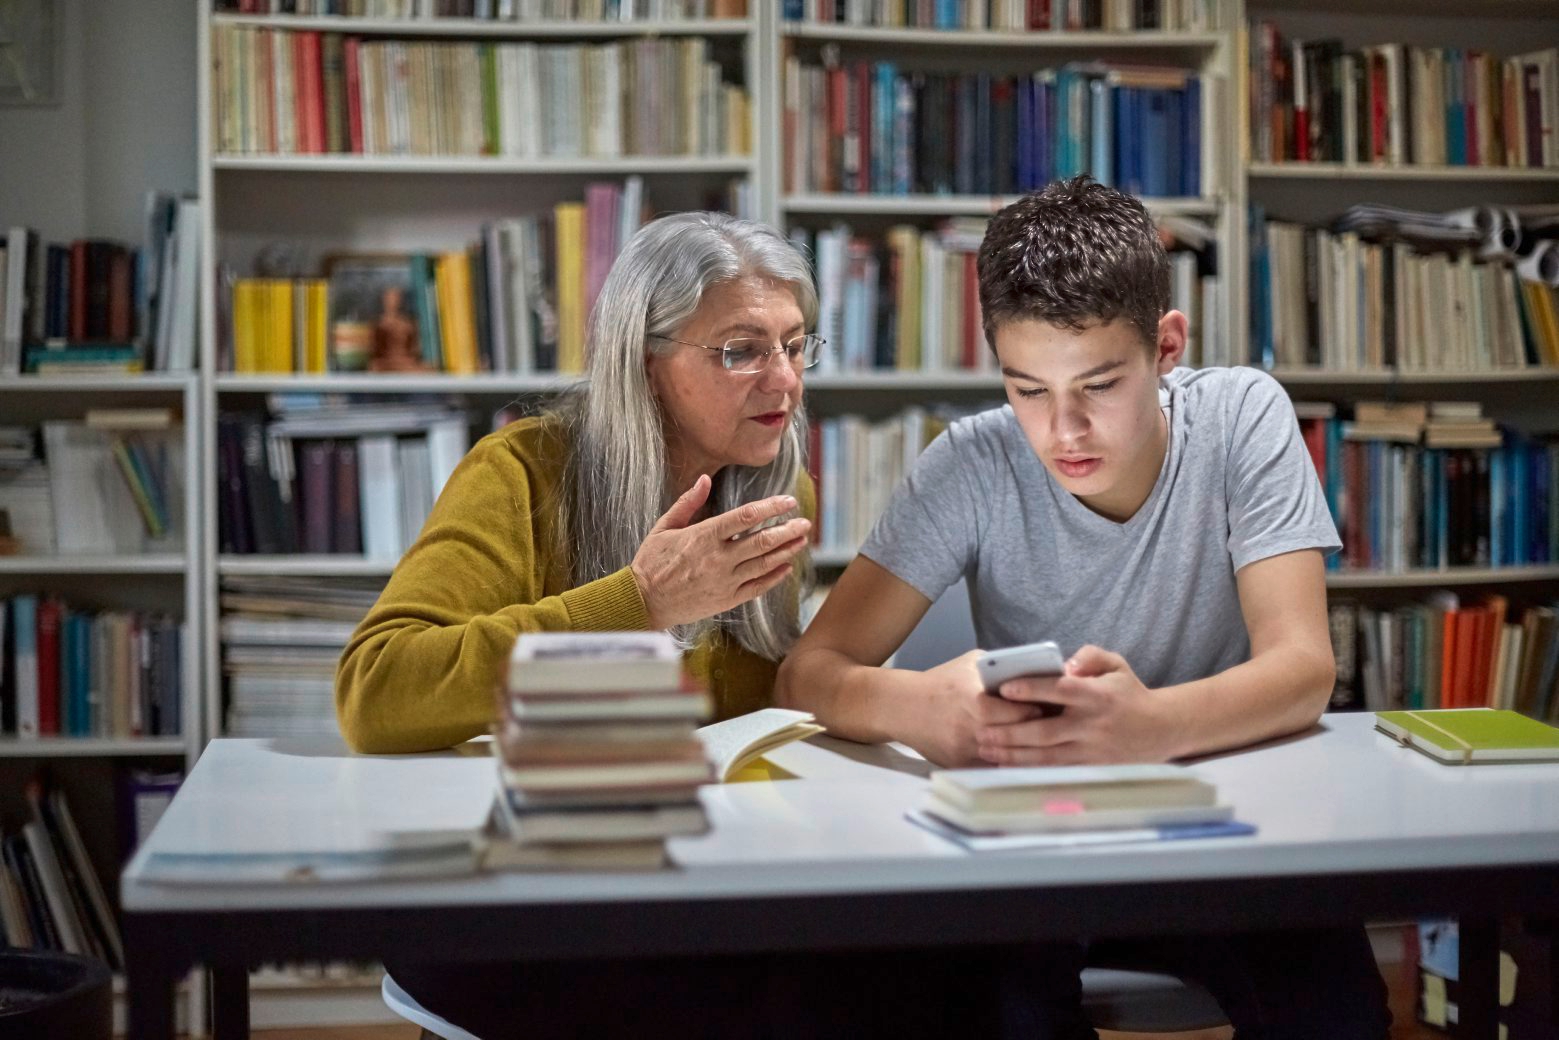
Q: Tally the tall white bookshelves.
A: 3